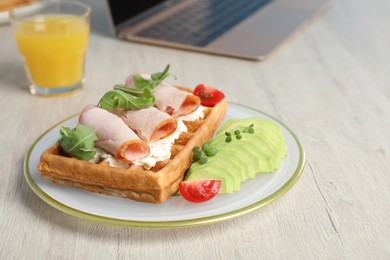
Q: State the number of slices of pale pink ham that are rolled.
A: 3